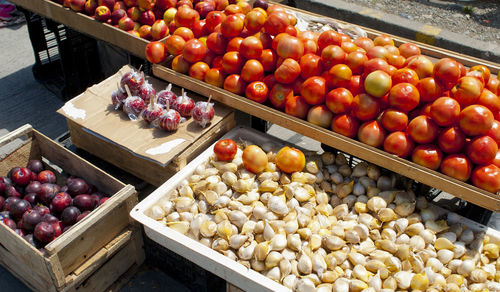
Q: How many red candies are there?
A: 9